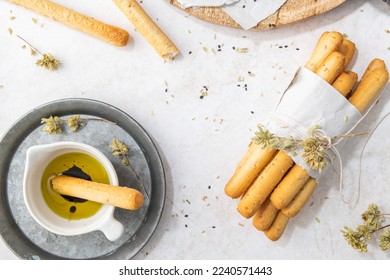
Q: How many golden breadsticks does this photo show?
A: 9